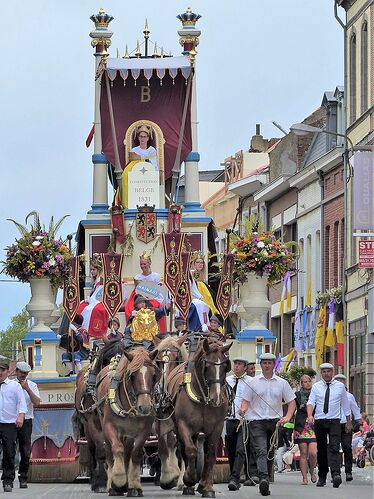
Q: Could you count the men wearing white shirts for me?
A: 6